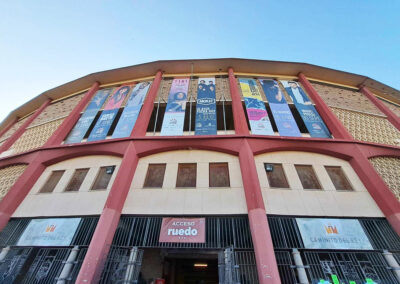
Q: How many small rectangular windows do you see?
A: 9